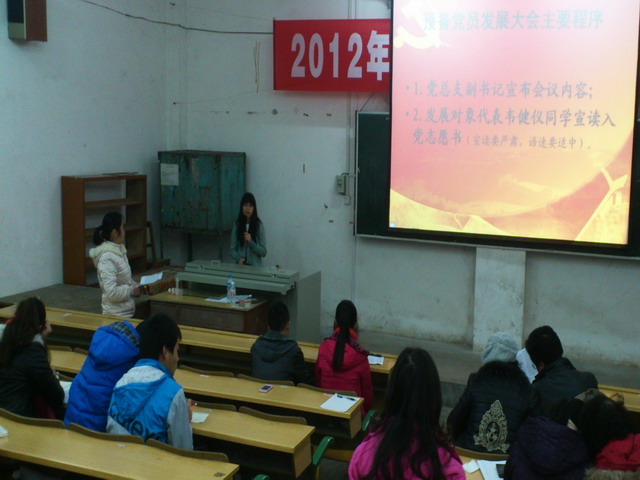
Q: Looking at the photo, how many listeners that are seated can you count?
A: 10